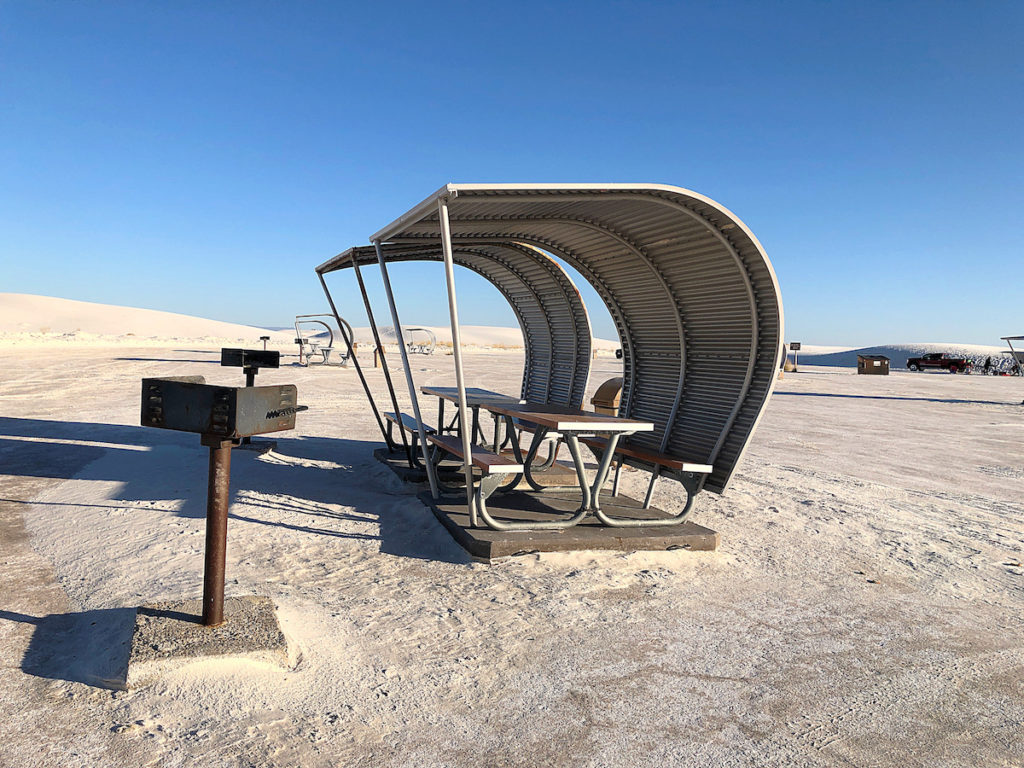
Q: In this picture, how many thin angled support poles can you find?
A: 4